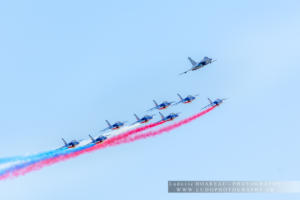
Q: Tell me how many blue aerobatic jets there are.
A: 8